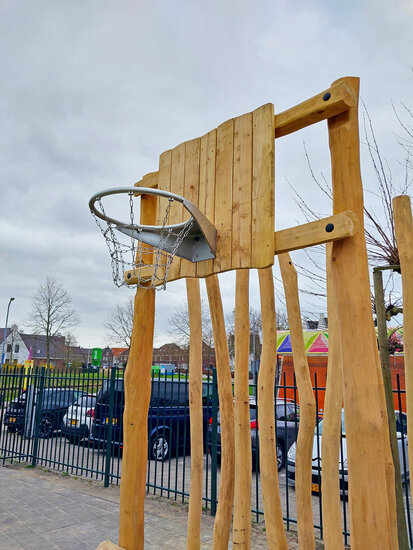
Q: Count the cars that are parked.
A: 5